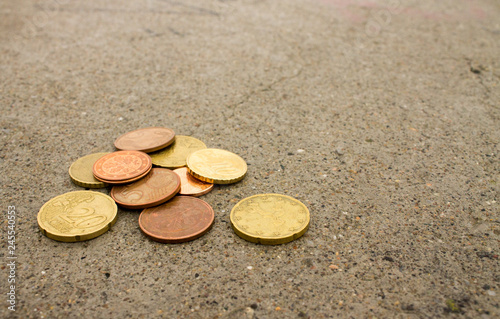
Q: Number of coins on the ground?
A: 10